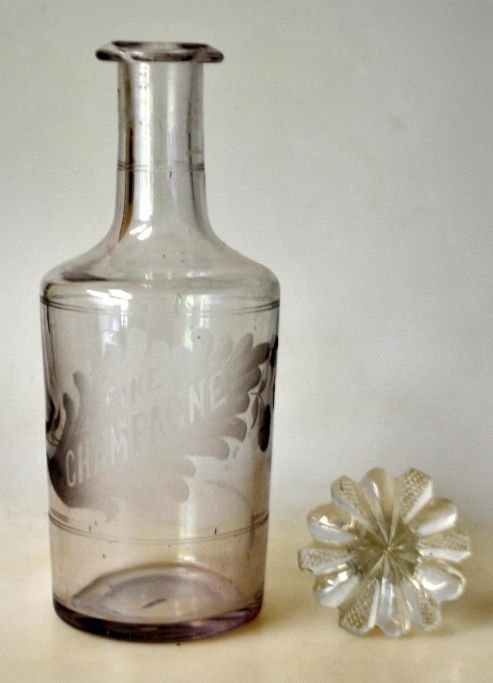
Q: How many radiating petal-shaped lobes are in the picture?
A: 12